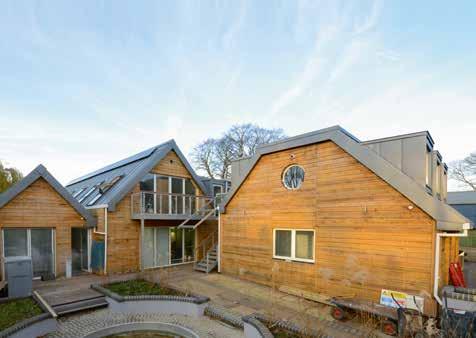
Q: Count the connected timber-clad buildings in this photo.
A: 3